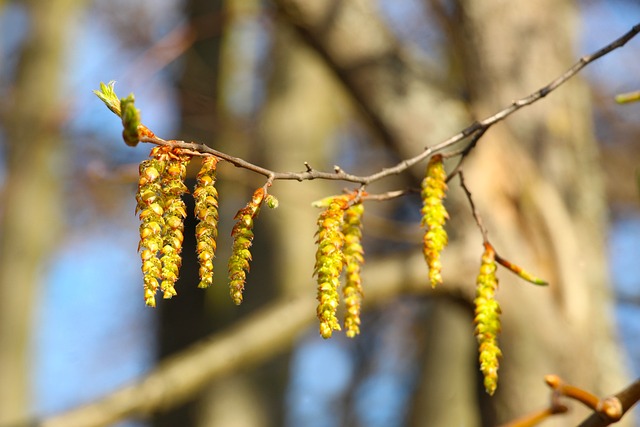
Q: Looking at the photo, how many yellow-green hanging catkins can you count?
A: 8